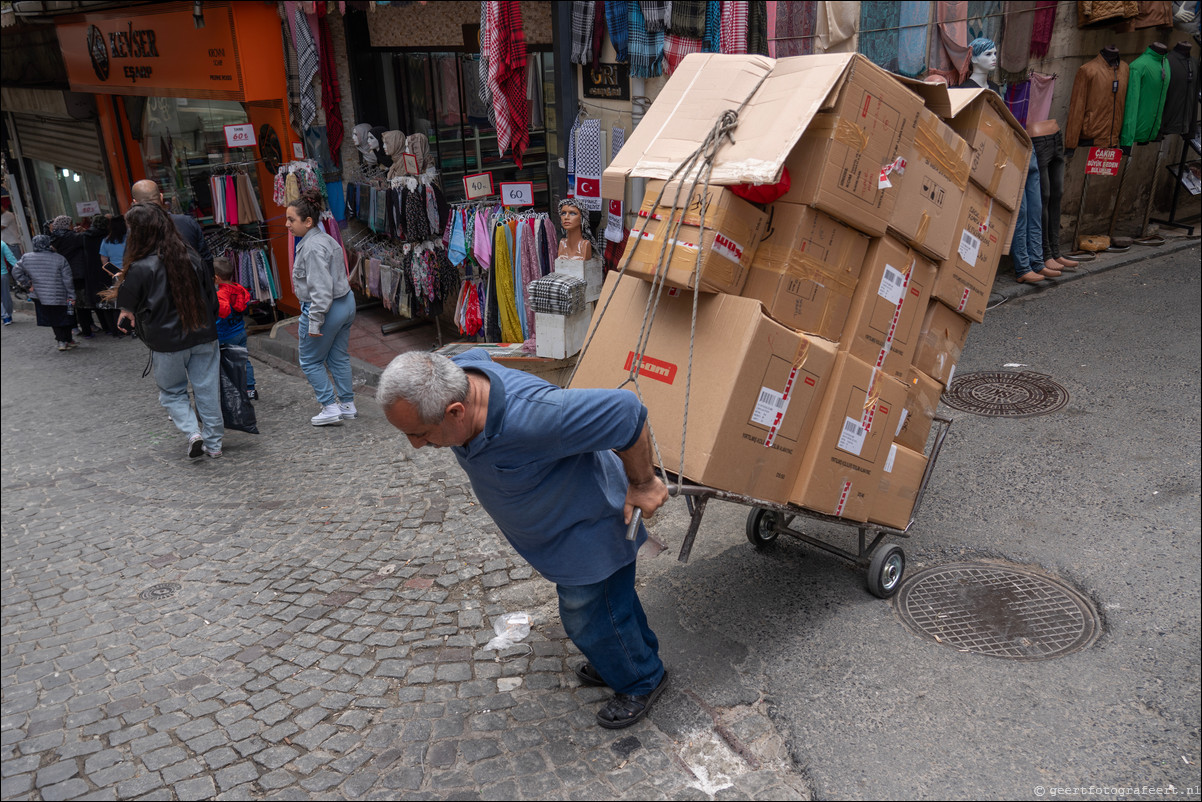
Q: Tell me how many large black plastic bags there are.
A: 1